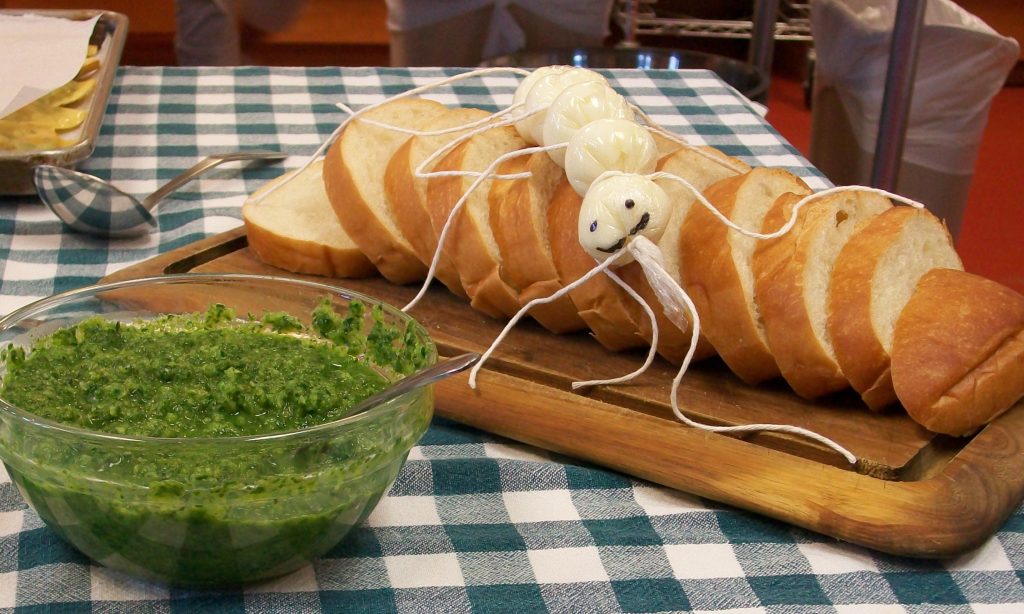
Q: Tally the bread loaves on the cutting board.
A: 1